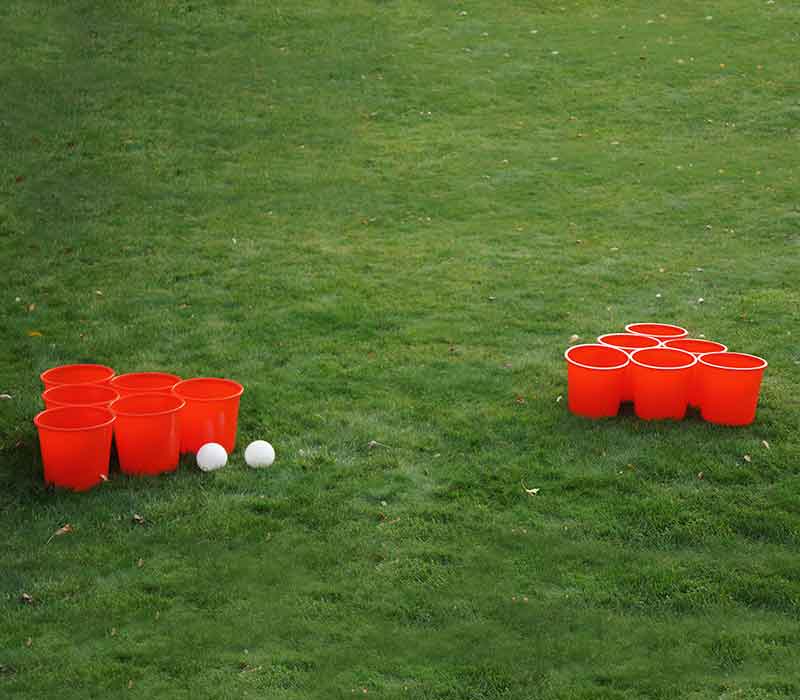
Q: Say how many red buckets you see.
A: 12